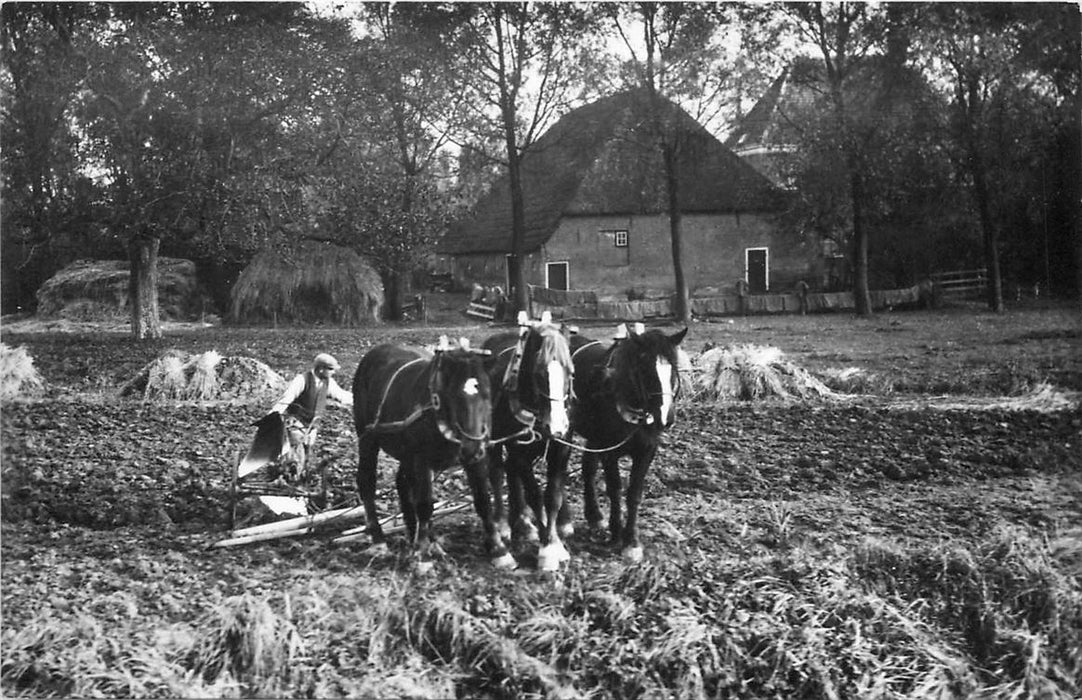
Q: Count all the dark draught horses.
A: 3